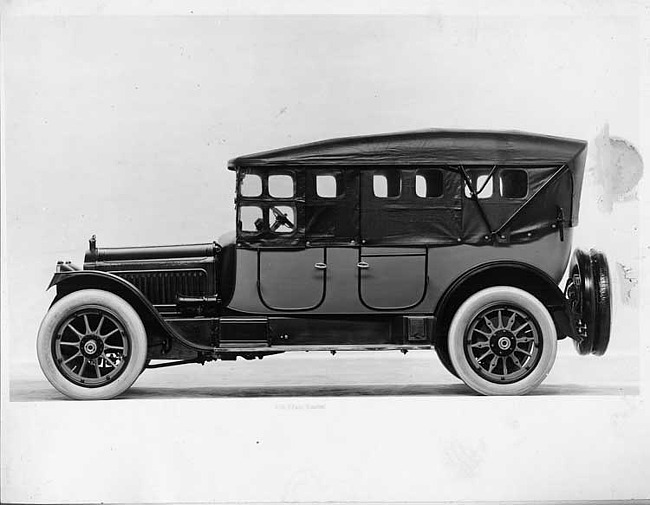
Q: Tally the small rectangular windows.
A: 9